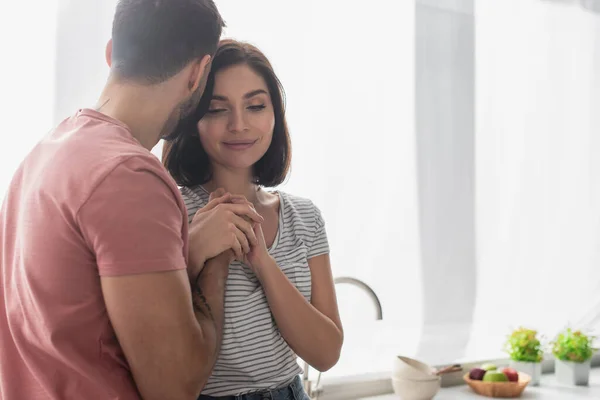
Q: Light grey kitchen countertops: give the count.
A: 1